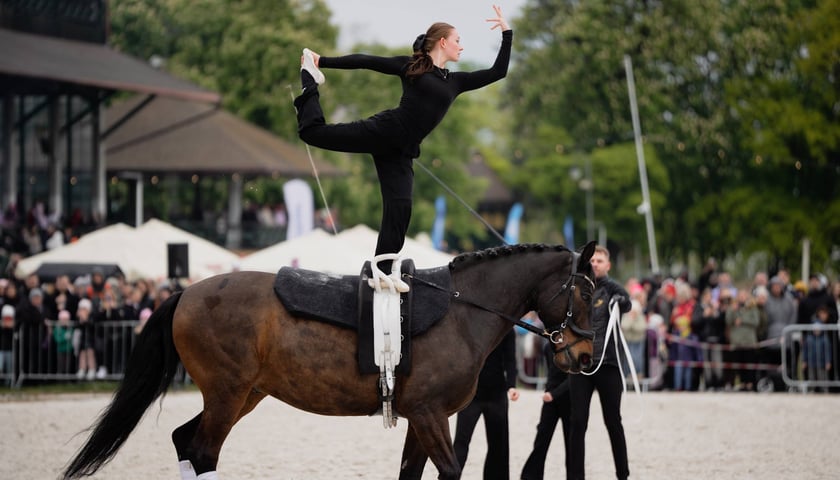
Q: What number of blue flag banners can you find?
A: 3